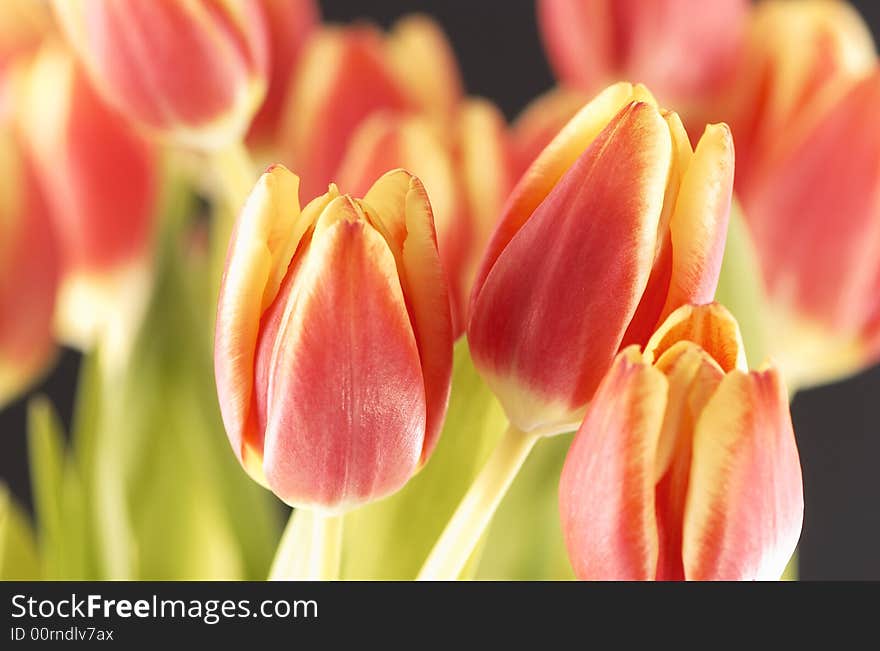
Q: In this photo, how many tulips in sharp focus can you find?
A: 3